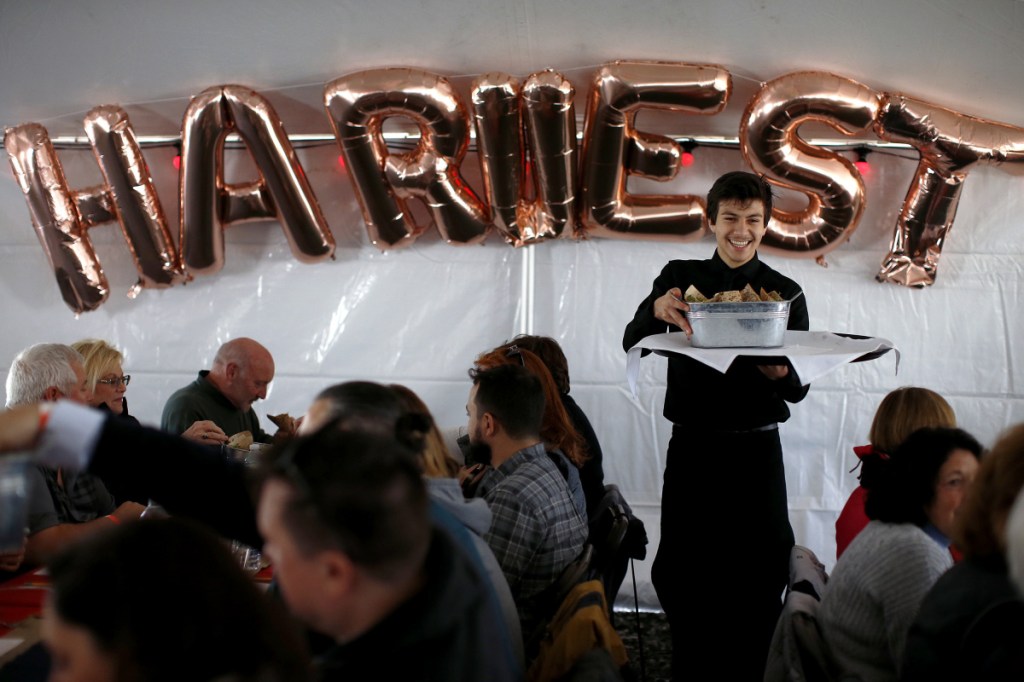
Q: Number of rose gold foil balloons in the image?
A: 7